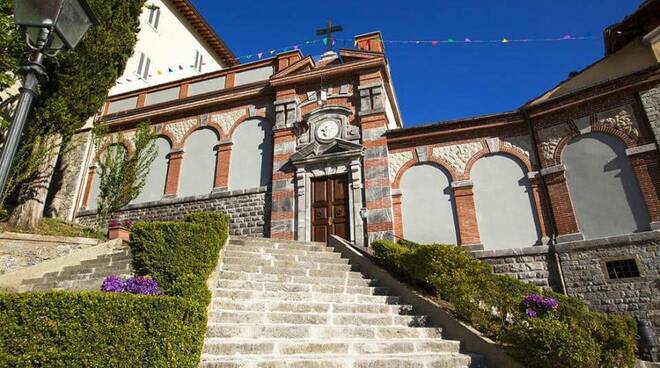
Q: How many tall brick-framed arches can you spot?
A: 7